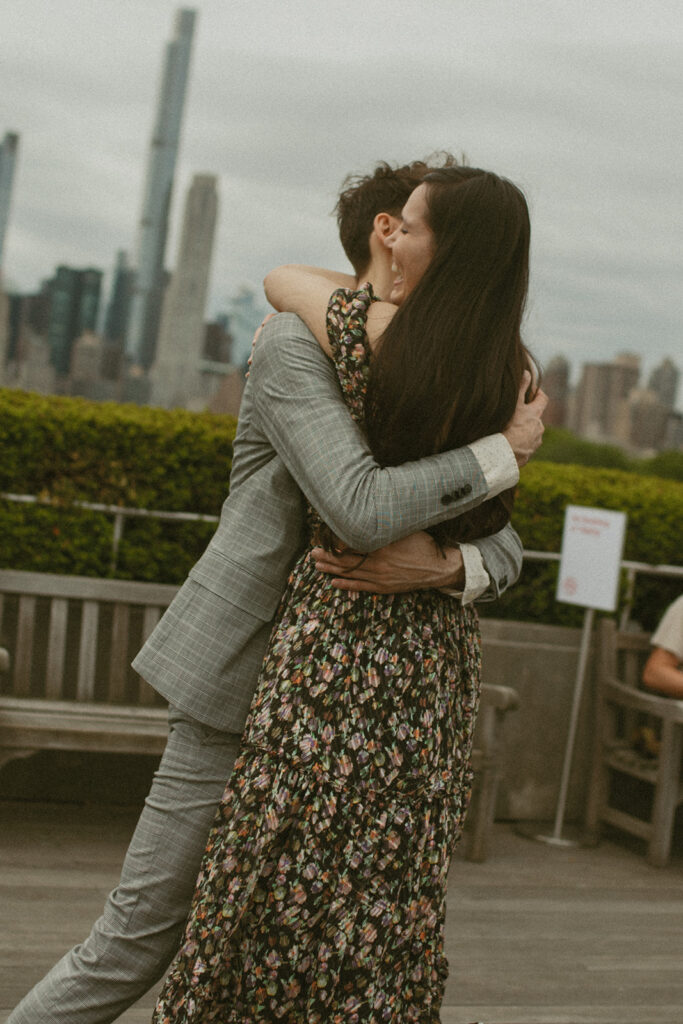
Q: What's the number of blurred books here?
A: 0